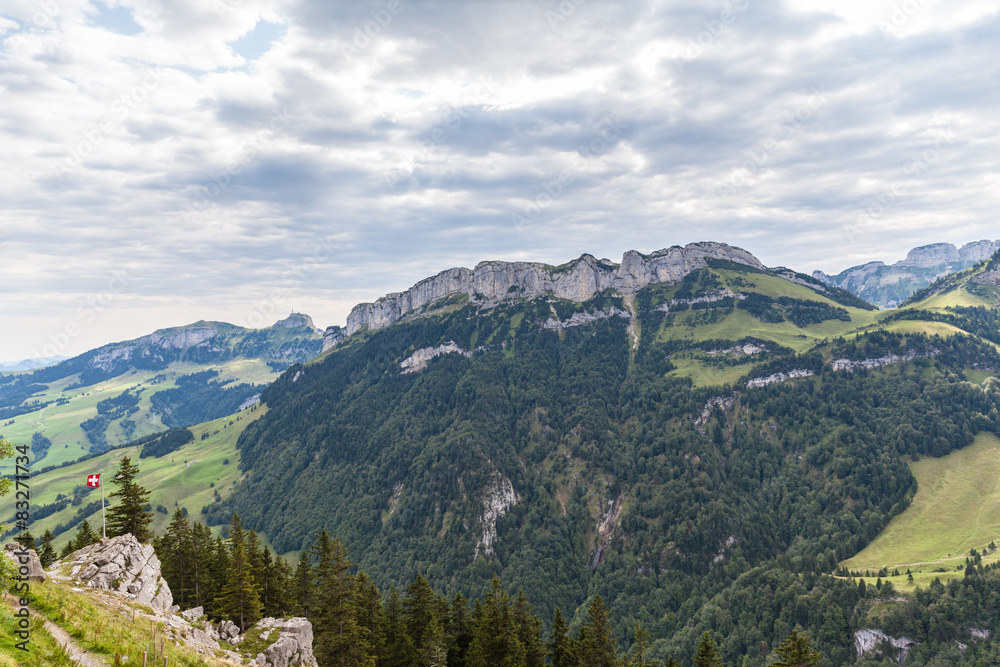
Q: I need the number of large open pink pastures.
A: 0